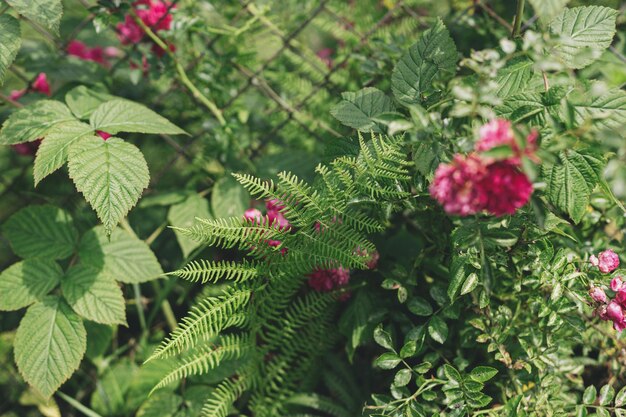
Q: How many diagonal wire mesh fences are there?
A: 1